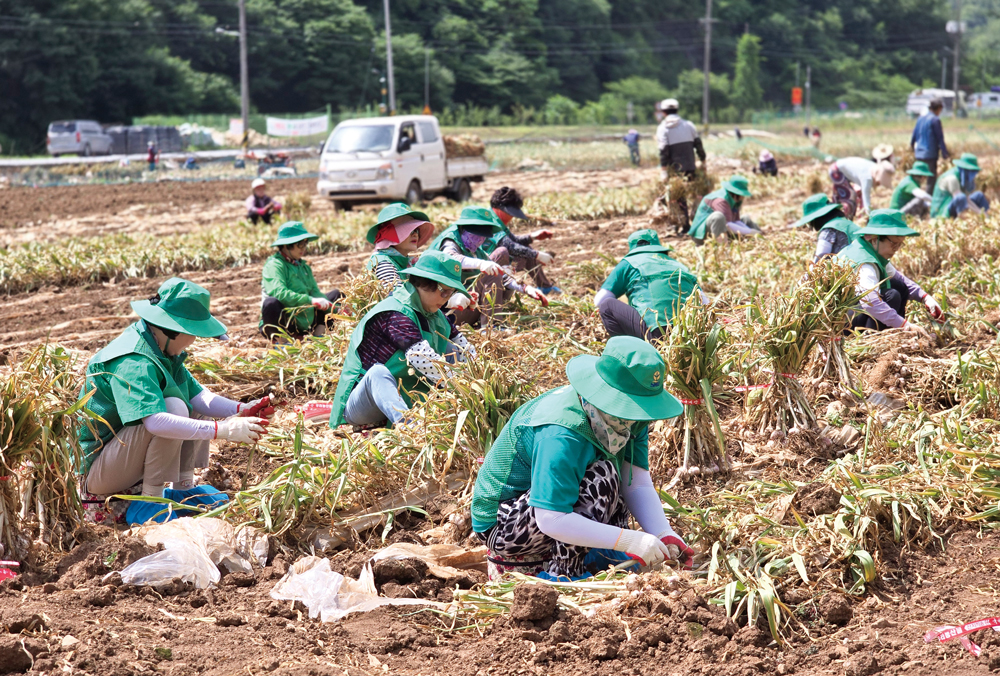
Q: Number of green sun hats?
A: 12